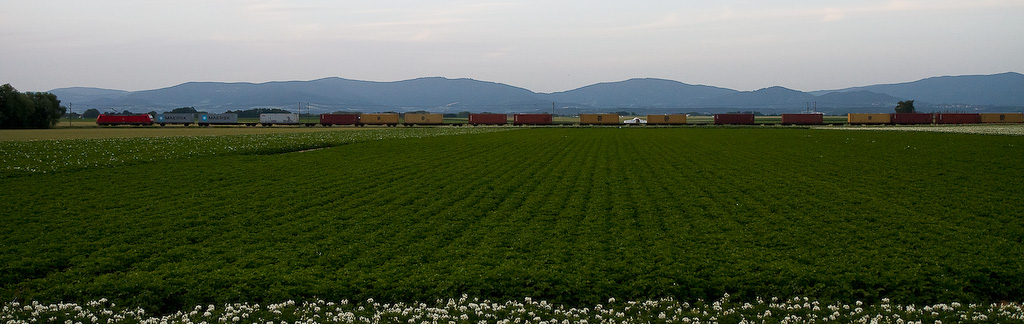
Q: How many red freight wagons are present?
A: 7